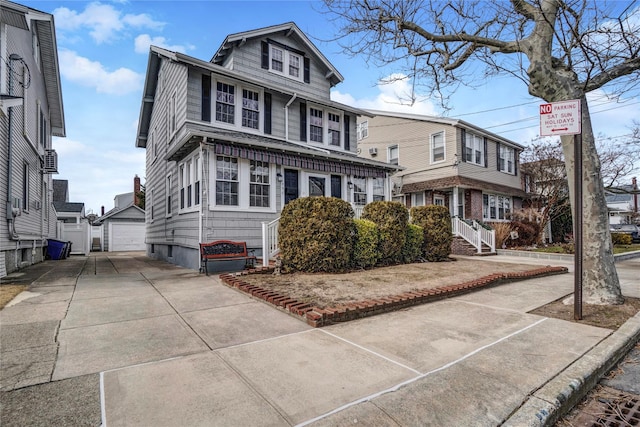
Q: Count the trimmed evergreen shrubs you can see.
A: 5